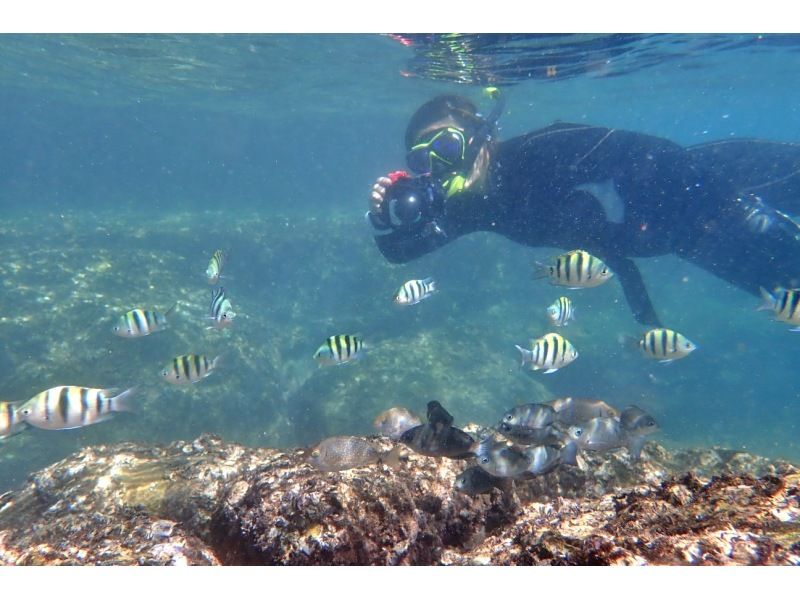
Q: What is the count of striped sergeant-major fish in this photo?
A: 13